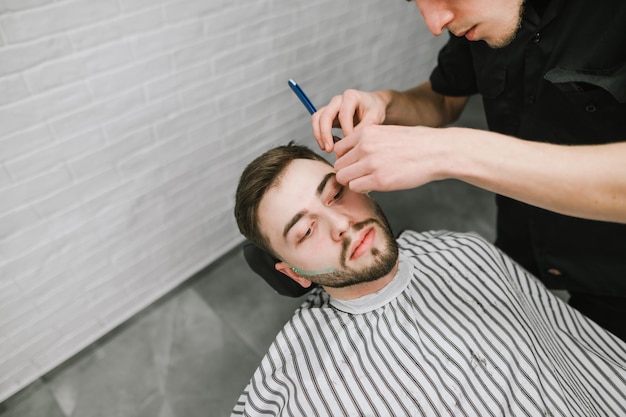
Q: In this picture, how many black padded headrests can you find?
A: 1